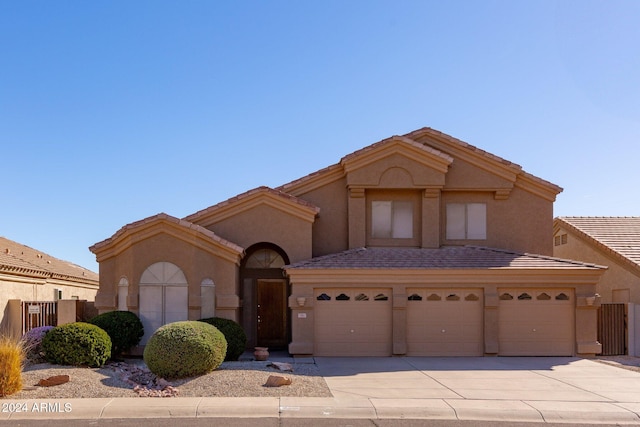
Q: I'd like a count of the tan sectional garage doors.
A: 3